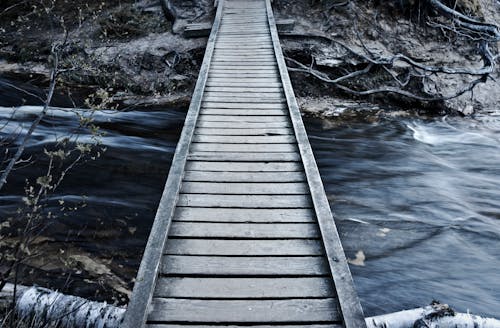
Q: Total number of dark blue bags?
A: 0